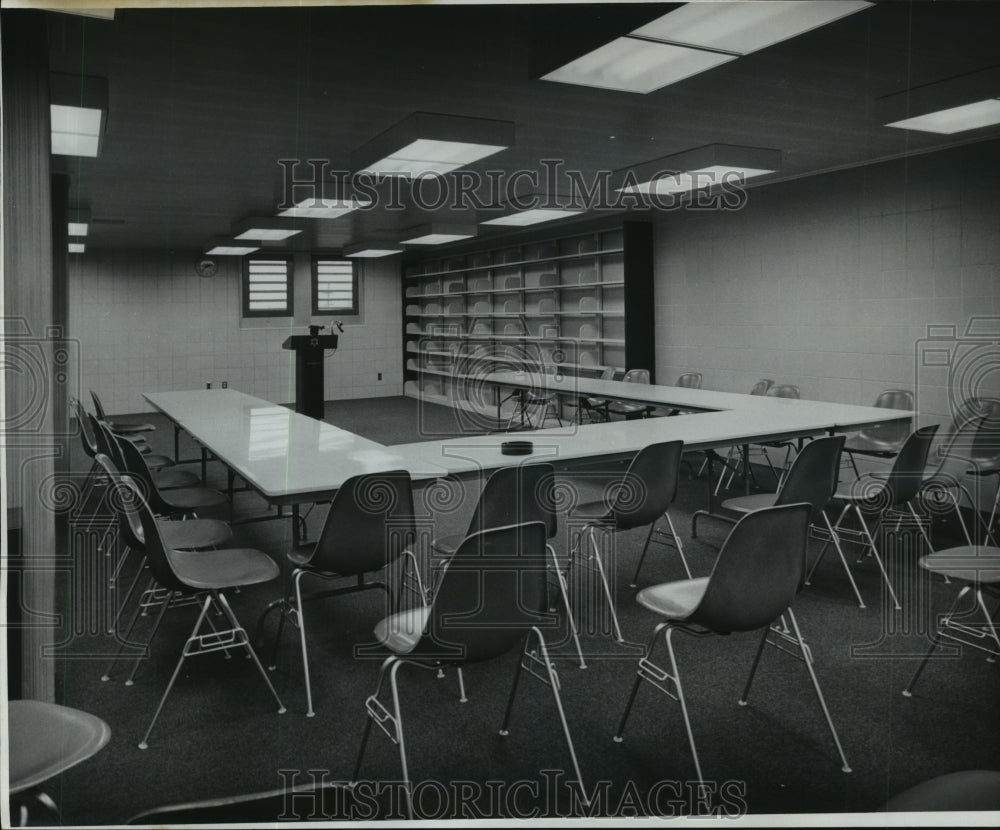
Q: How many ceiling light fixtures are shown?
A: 14